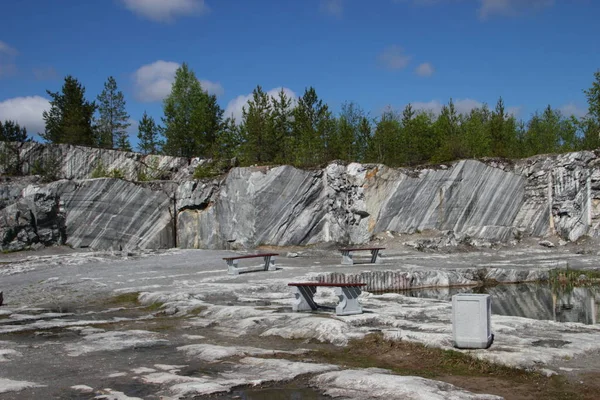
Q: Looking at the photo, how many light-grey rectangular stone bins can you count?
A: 1